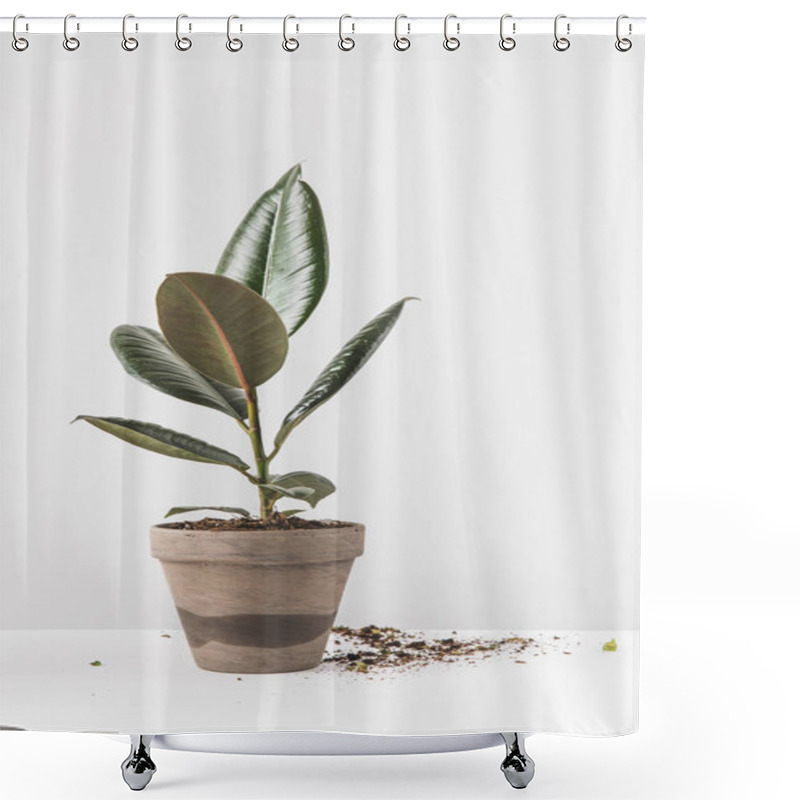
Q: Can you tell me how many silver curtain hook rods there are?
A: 12